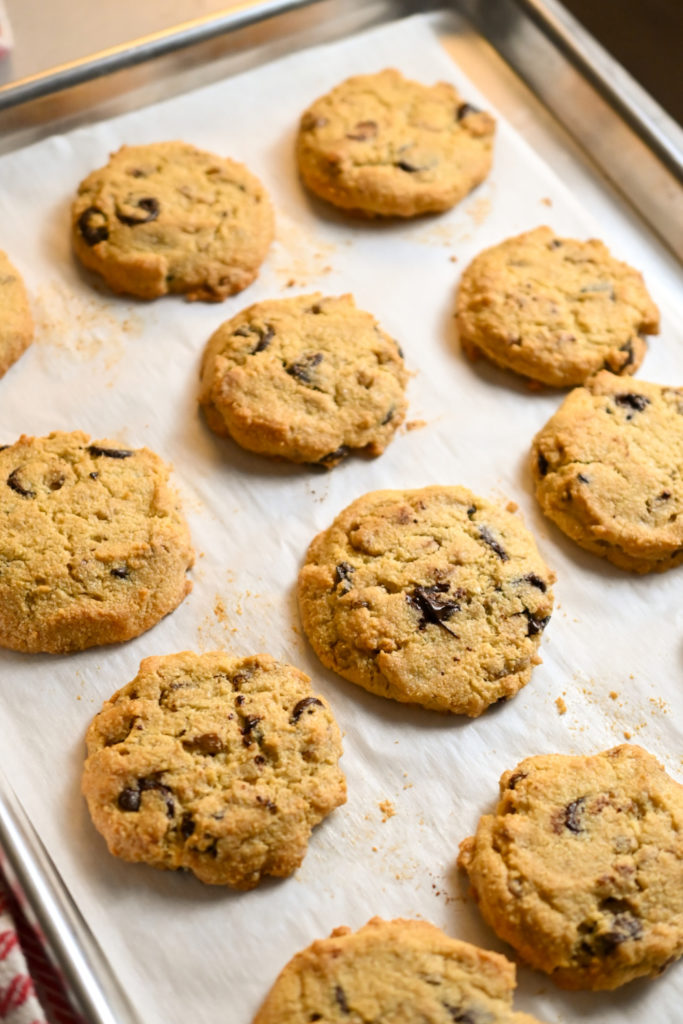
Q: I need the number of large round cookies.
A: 11